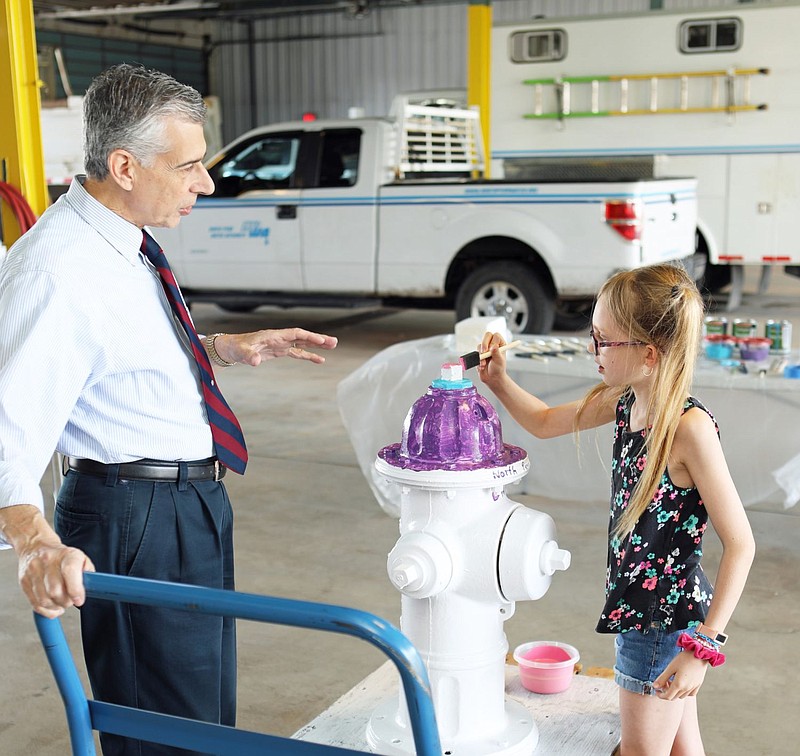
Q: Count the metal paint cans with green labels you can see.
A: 3